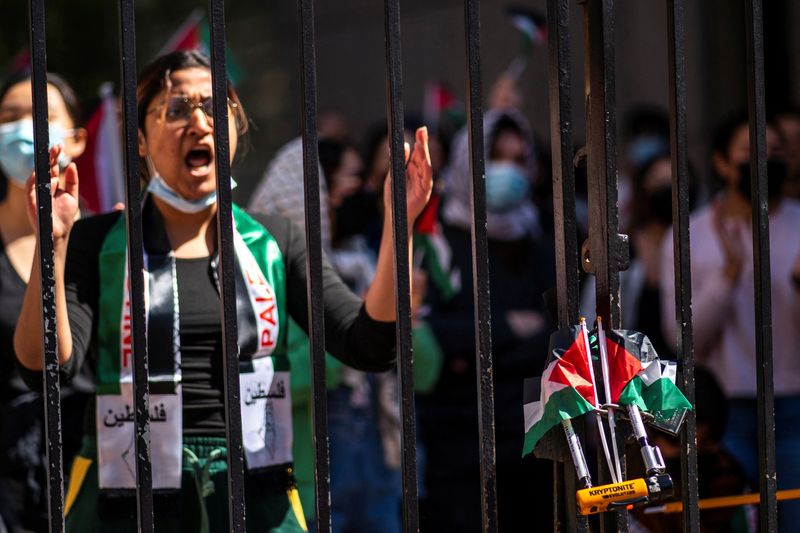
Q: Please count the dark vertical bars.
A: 10